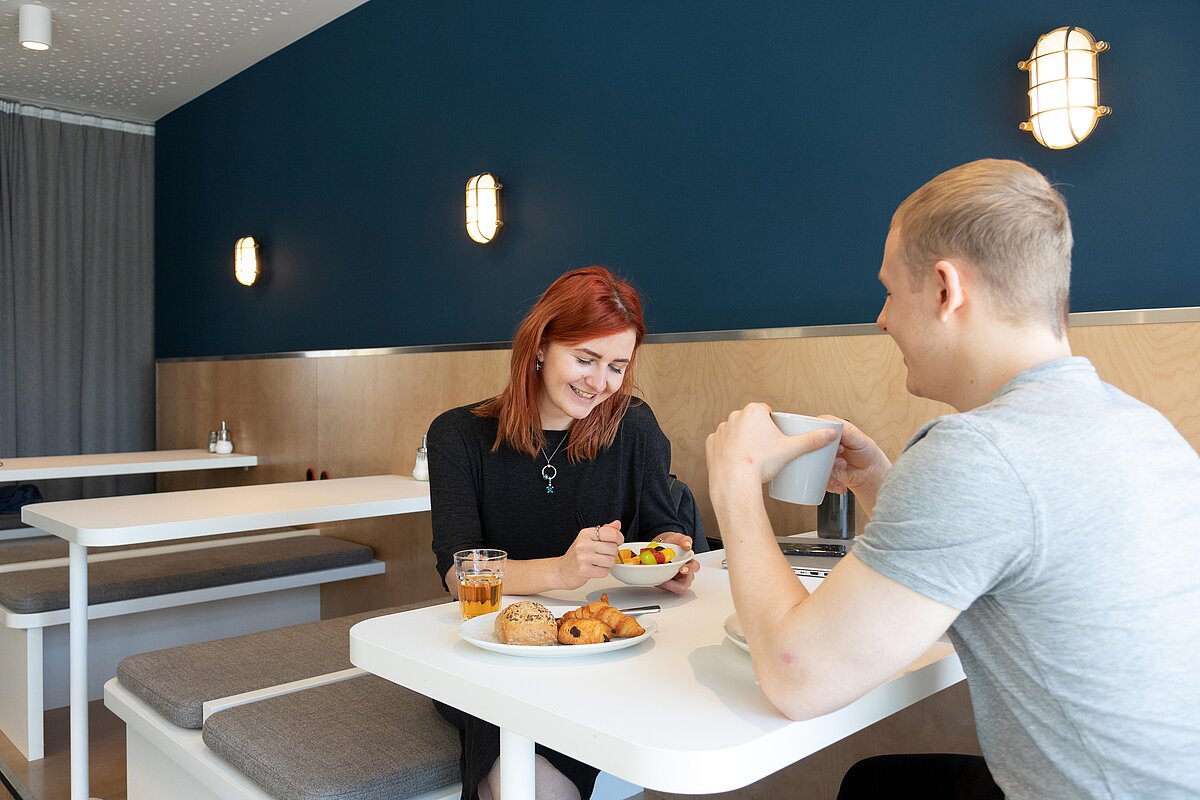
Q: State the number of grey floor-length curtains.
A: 1